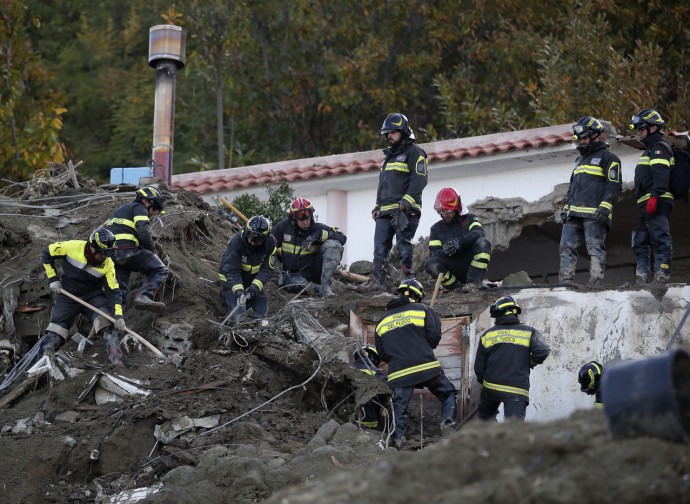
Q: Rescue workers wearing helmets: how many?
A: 12